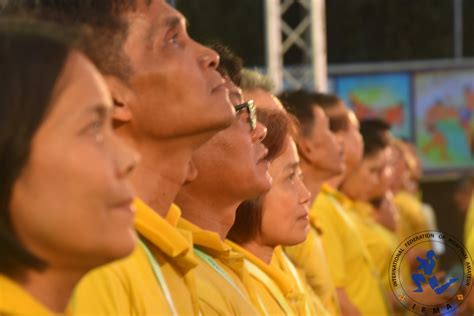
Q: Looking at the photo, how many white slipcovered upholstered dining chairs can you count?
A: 0